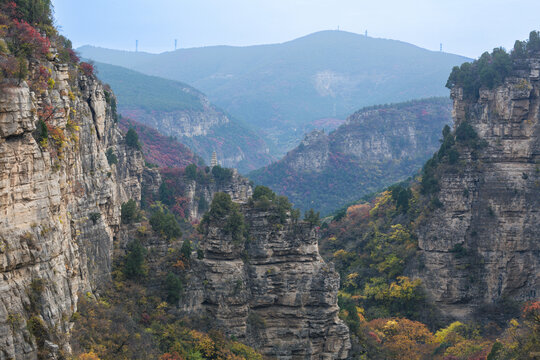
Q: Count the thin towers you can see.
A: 5